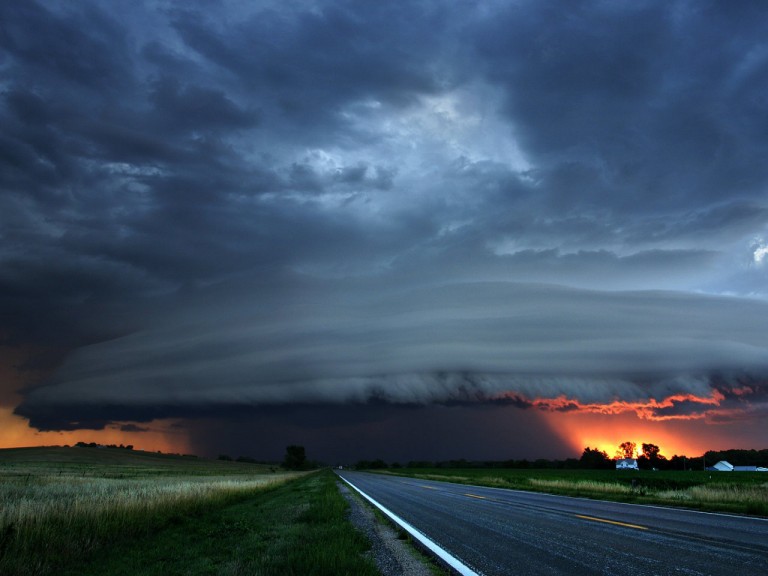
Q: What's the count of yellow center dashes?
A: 3